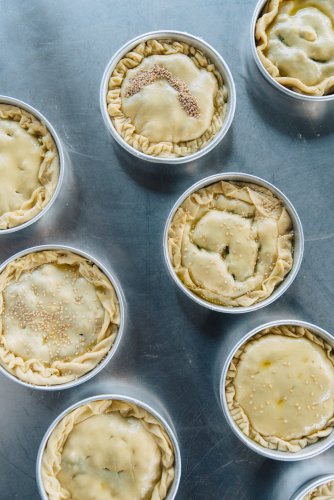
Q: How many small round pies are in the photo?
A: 8